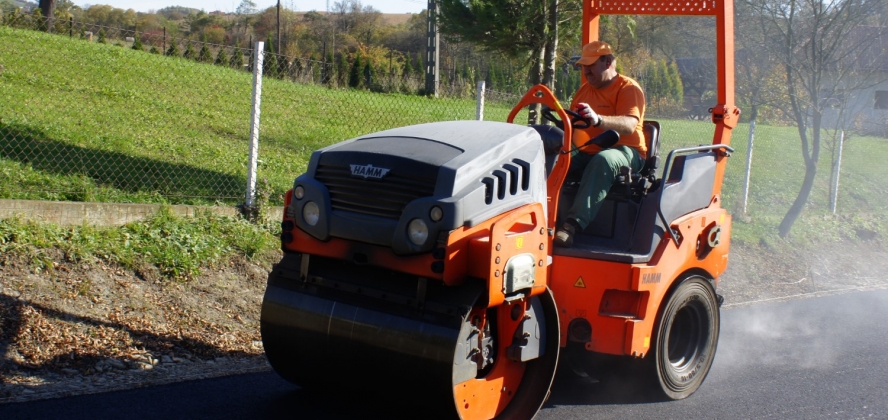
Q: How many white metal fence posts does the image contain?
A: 4